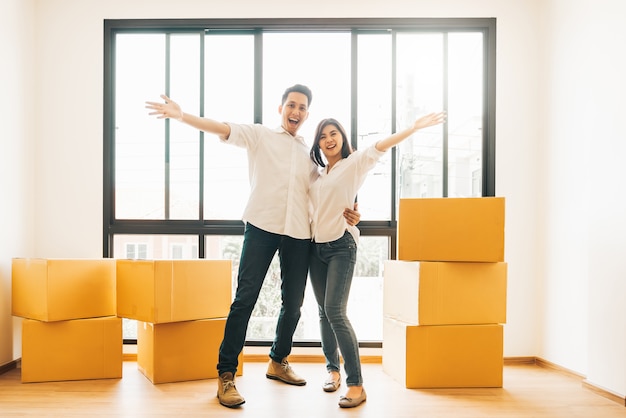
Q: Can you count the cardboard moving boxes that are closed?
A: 7